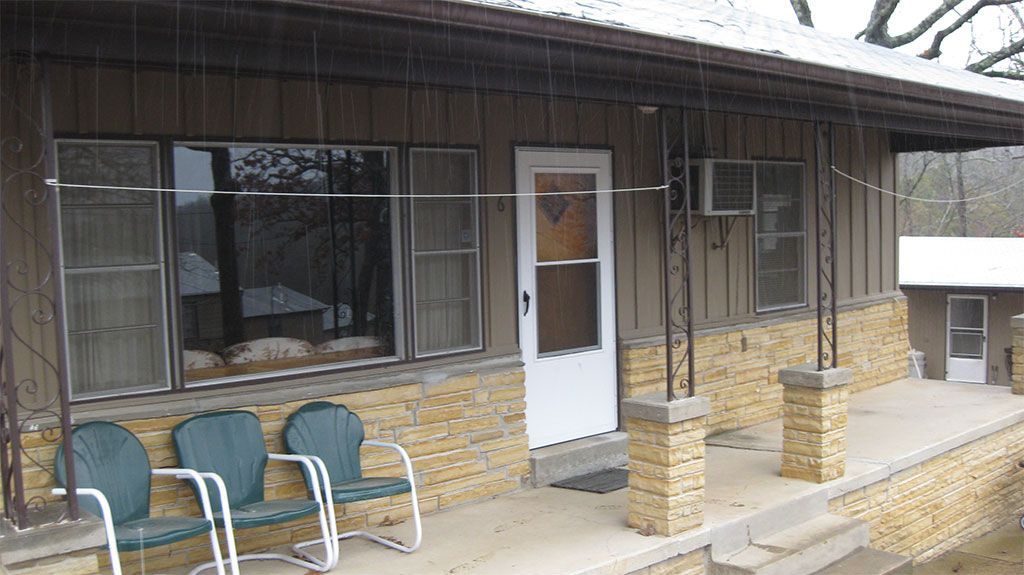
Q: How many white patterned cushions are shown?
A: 3